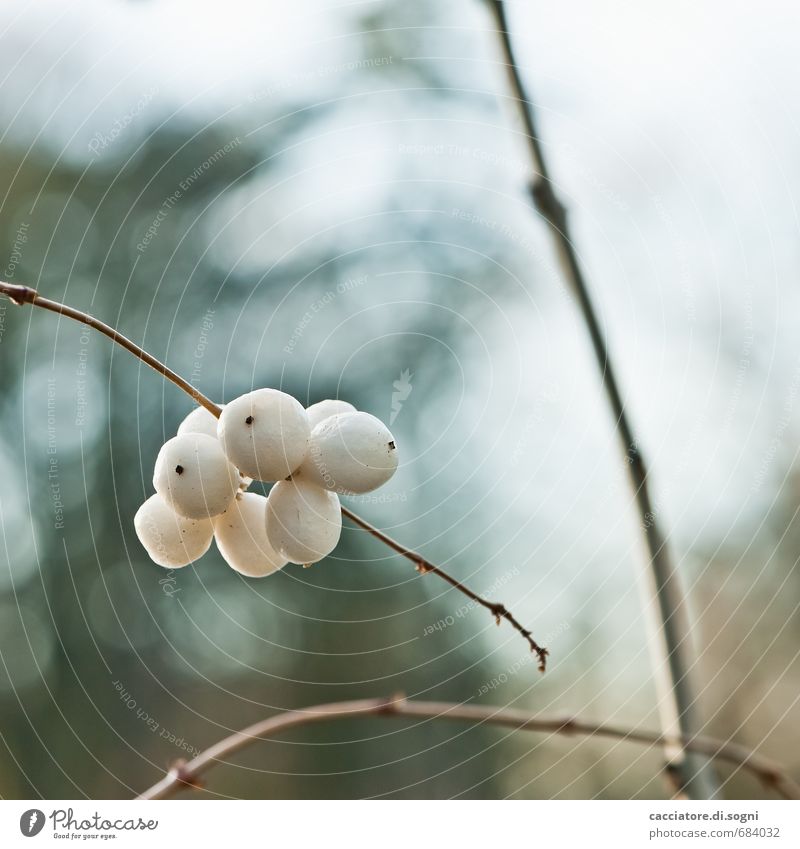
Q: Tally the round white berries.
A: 8